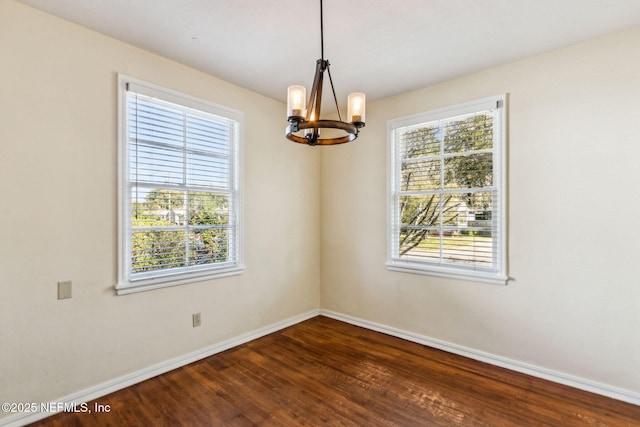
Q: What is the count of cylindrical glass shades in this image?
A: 3